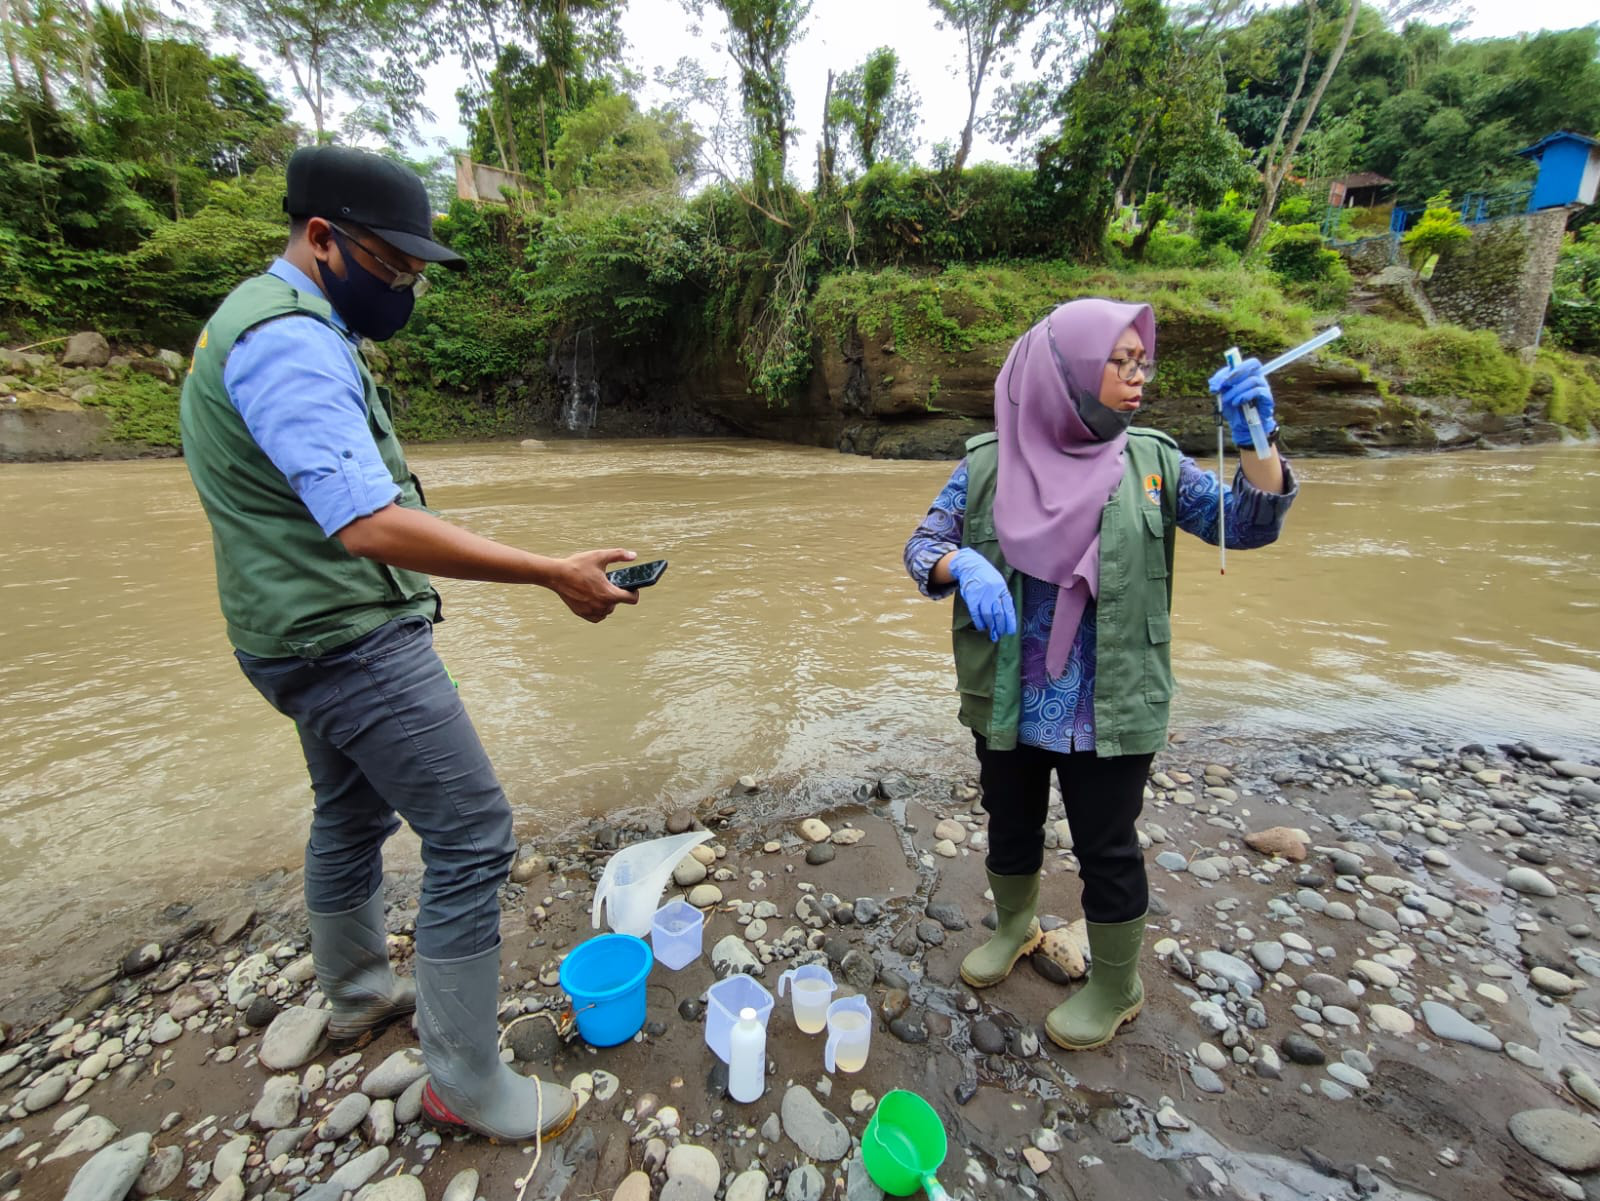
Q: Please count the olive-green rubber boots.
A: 2